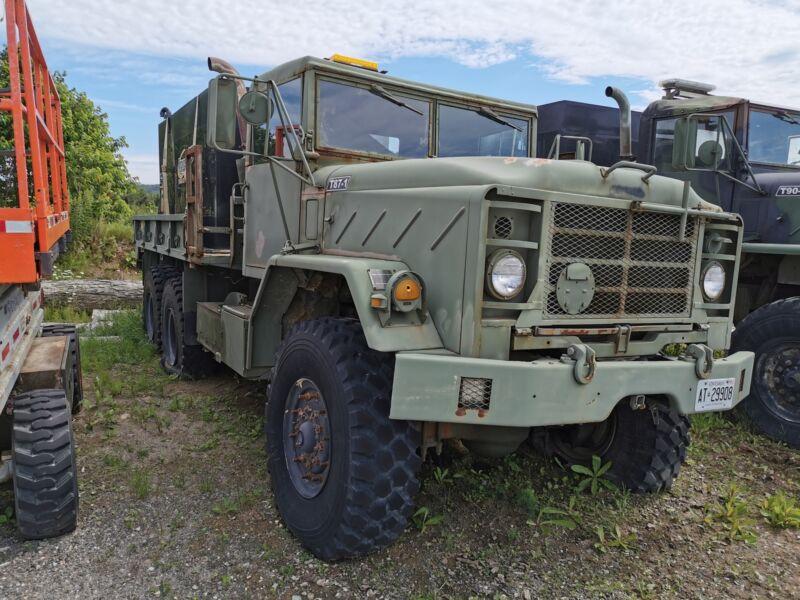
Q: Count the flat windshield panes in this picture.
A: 3